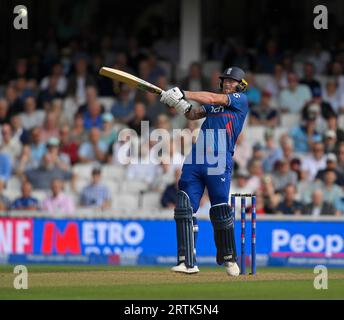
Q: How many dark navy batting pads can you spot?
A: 2